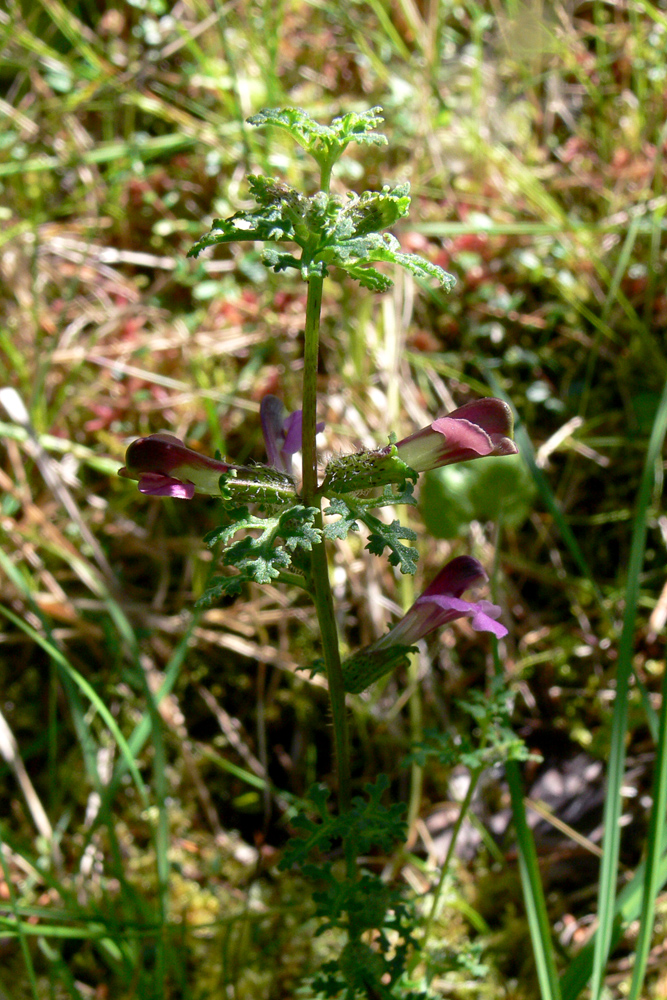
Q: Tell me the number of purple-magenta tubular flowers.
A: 4